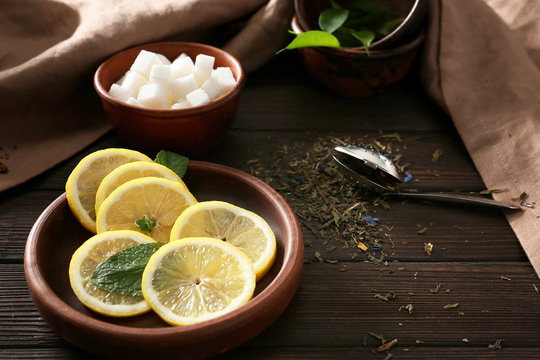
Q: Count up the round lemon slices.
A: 6